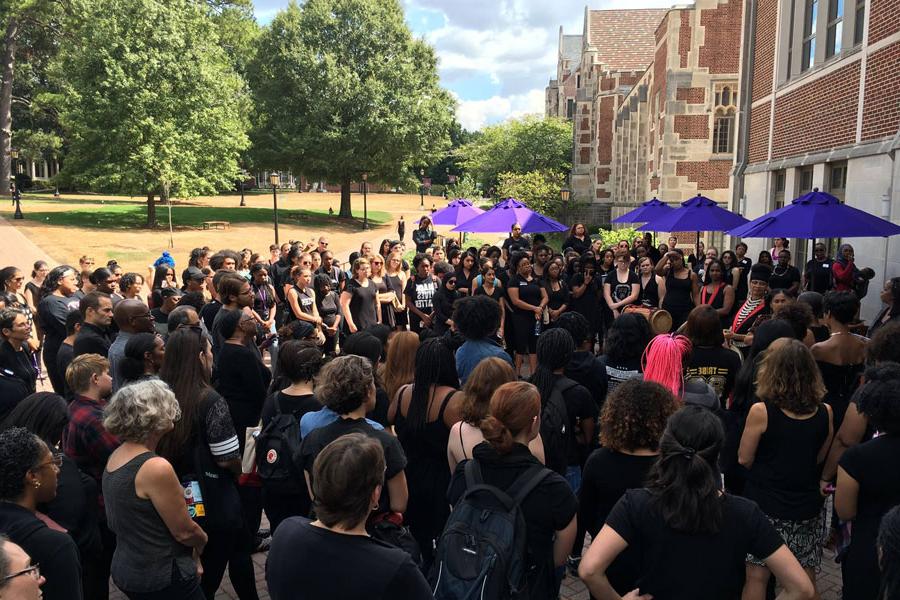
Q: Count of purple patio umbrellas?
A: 5